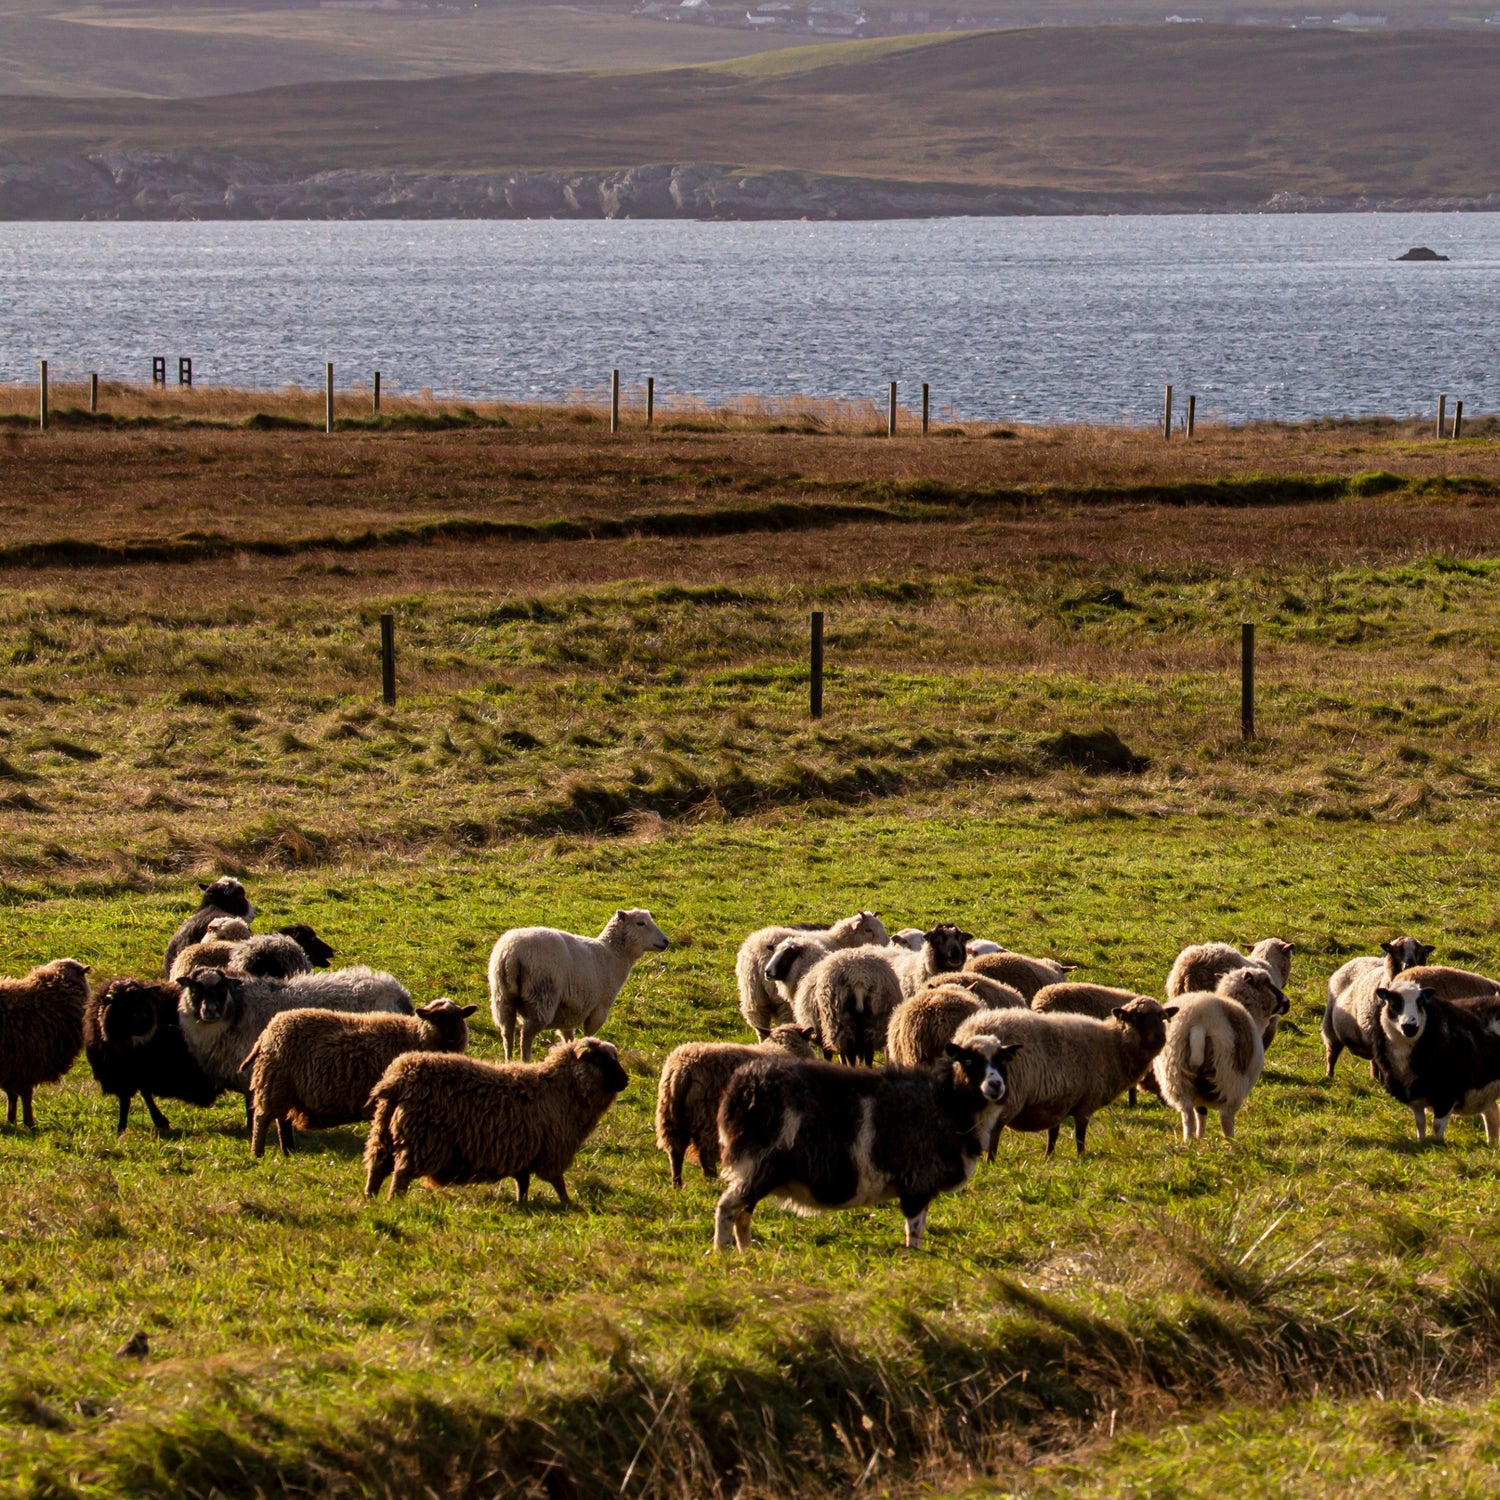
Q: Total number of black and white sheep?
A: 2